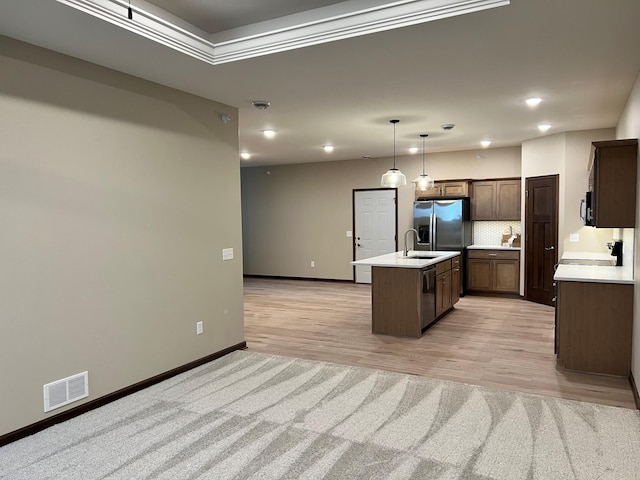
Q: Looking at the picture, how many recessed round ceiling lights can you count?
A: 7